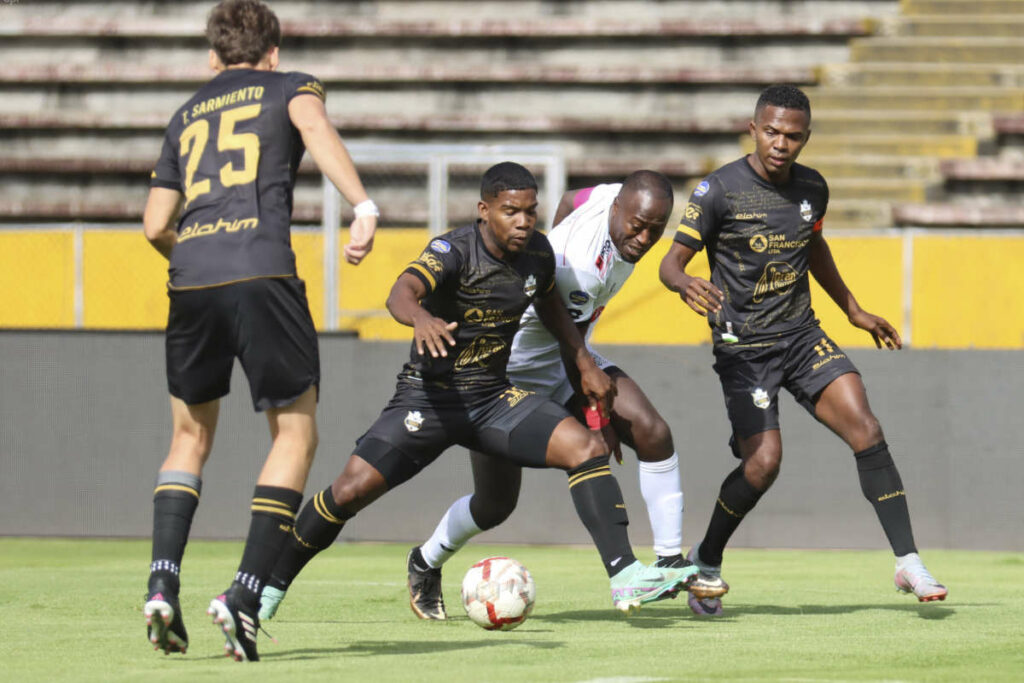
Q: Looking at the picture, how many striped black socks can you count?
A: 4